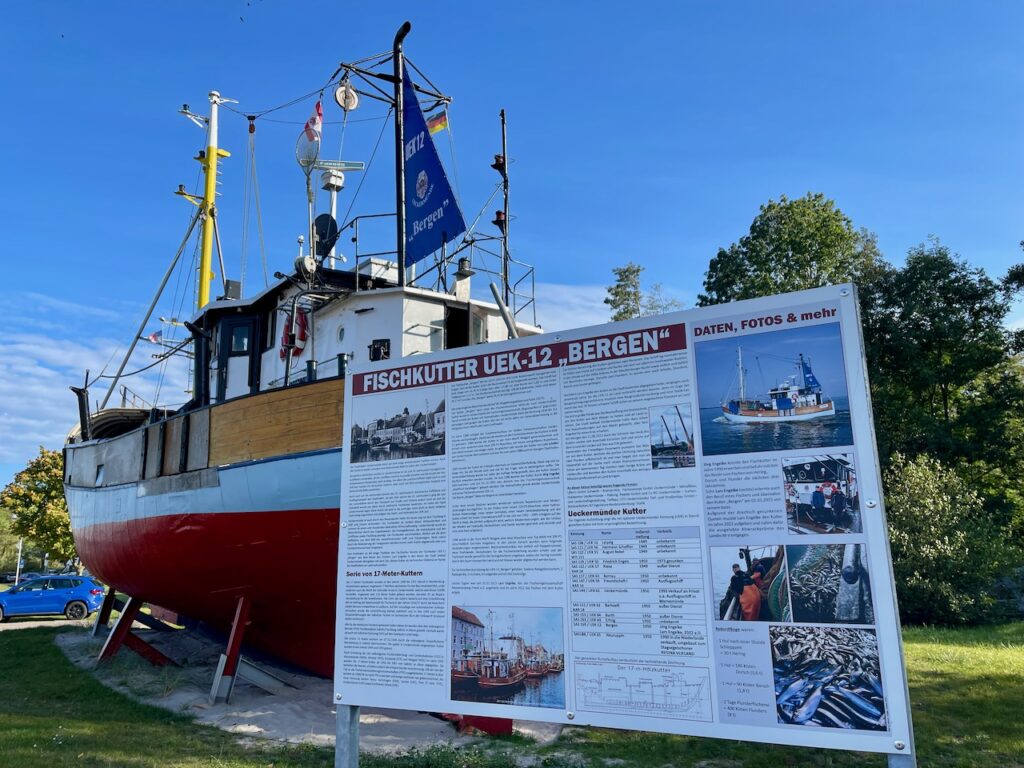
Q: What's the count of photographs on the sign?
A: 8